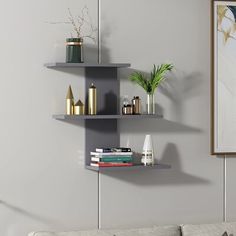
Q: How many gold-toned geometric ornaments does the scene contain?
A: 3